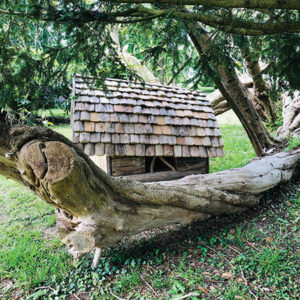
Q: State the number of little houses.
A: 1